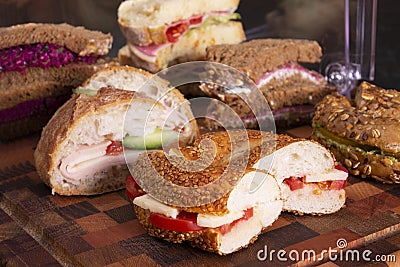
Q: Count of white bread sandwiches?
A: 3